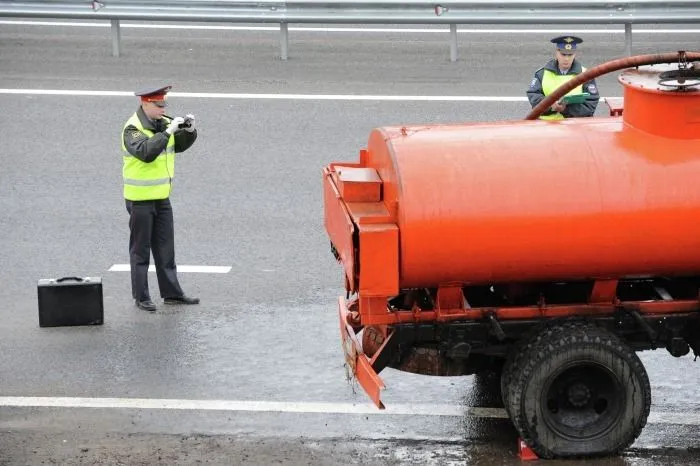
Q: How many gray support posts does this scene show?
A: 4